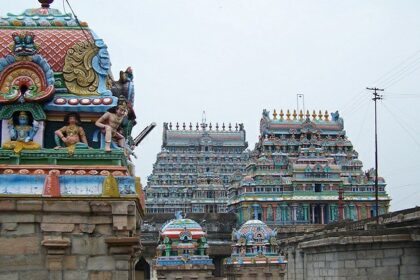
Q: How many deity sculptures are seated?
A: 3